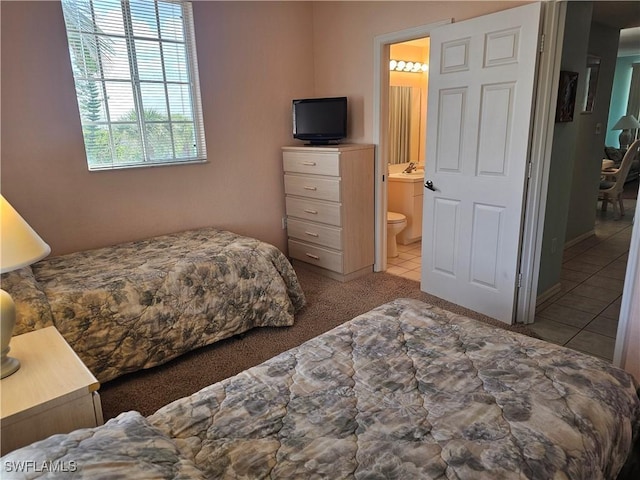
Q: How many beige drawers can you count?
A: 5